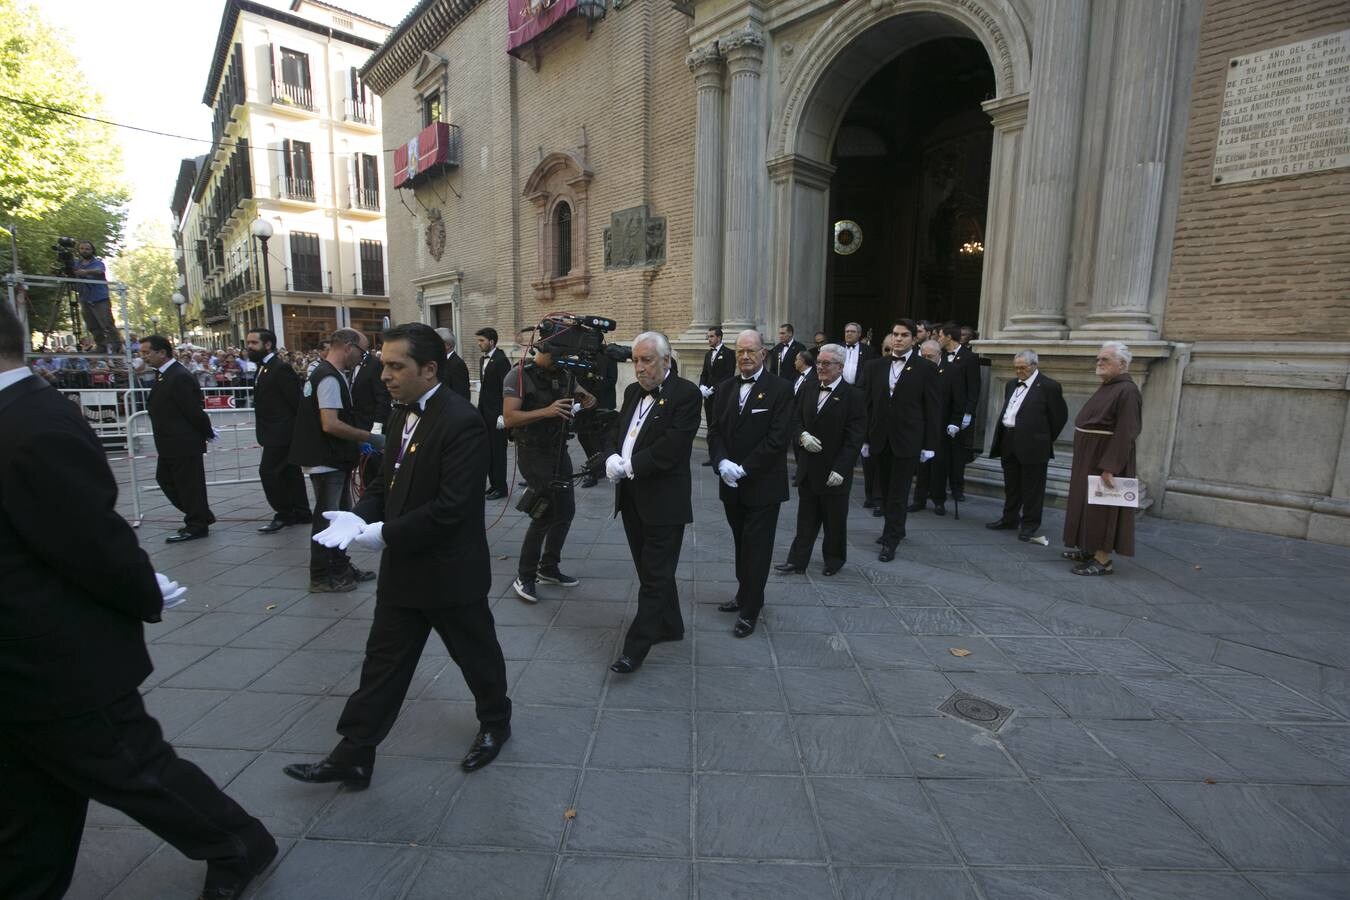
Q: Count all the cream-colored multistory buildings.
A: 1